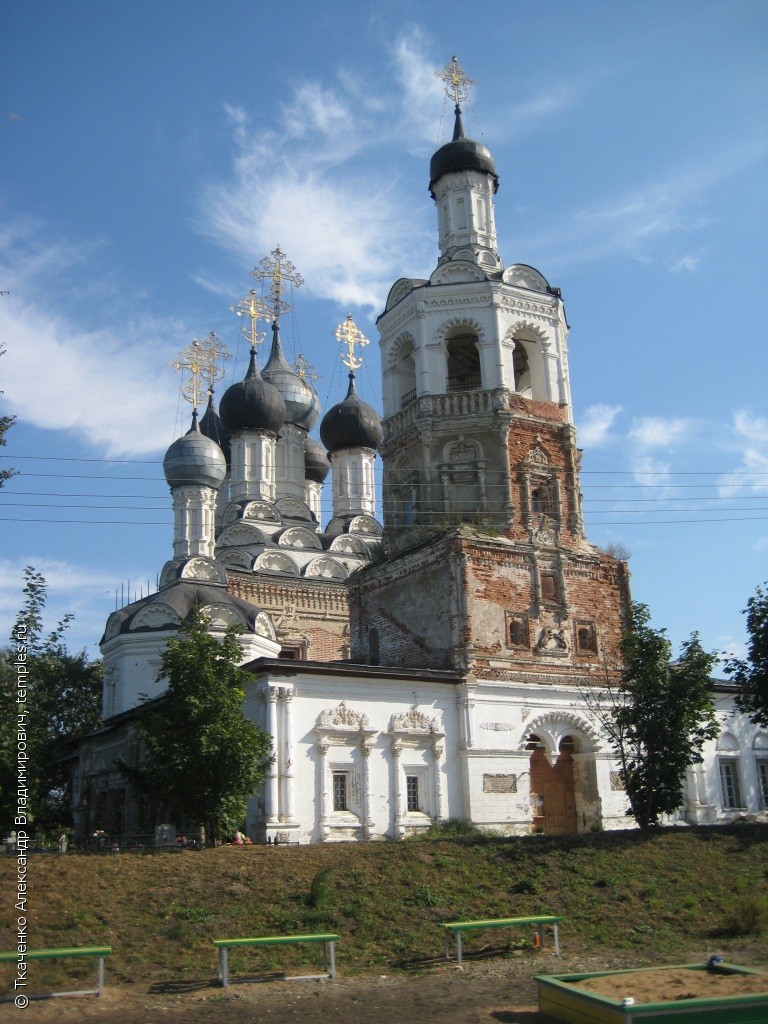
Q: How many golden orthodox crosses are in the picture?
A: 7